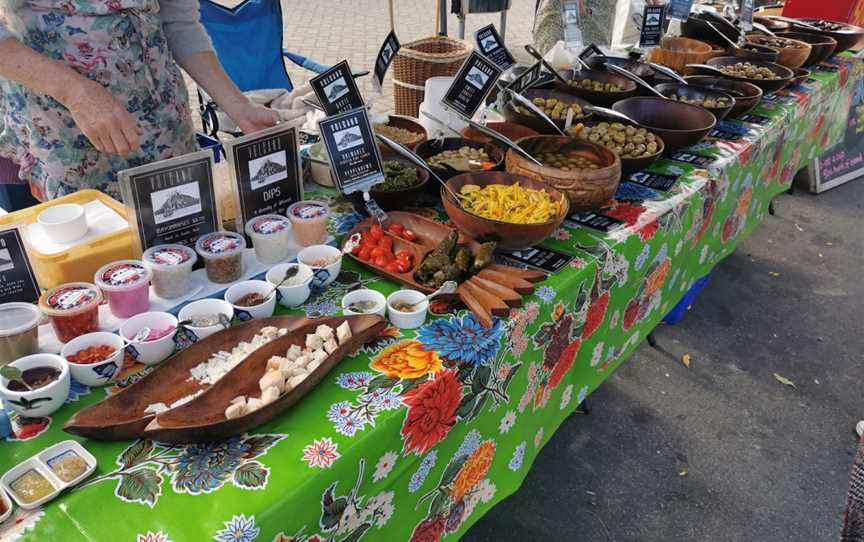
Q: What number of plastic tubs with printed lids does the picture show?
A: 6